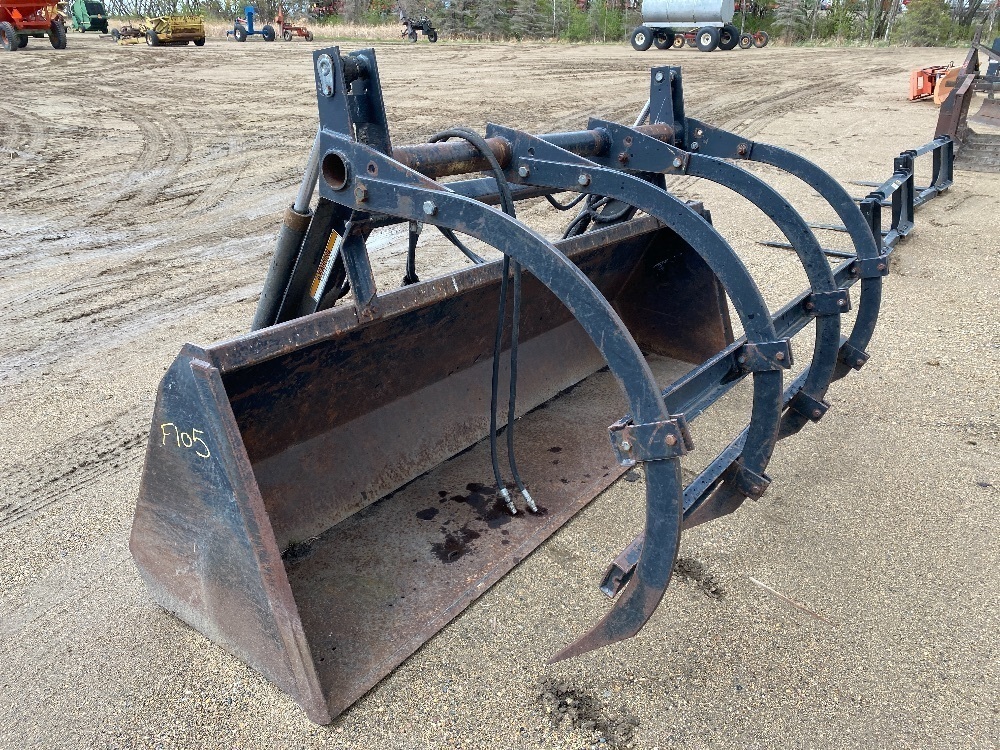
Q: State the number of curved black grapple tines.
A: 4